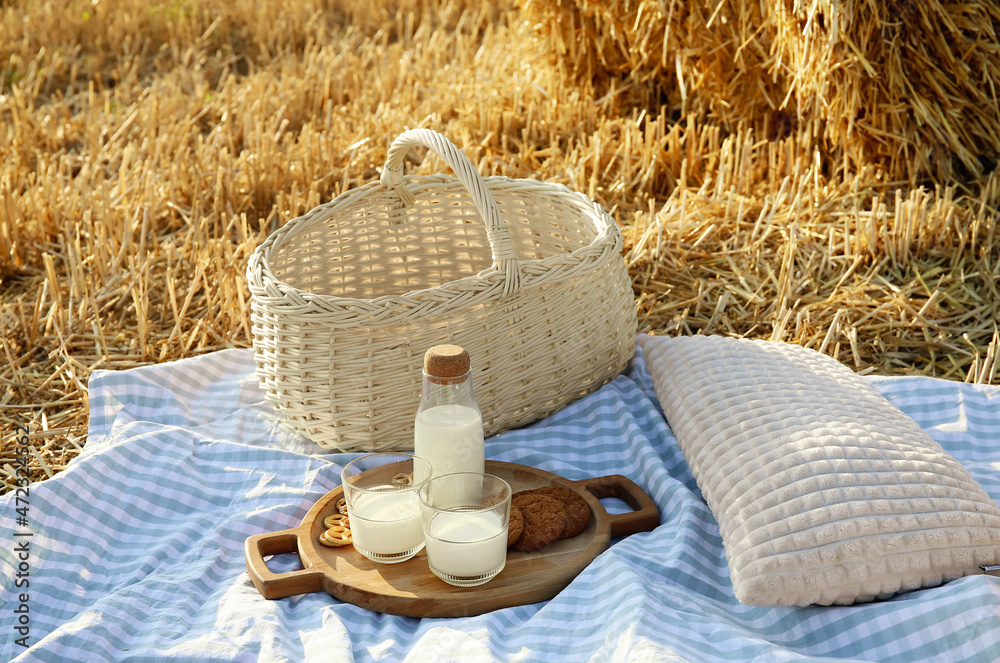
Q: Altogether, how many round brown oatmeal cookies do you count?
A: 3